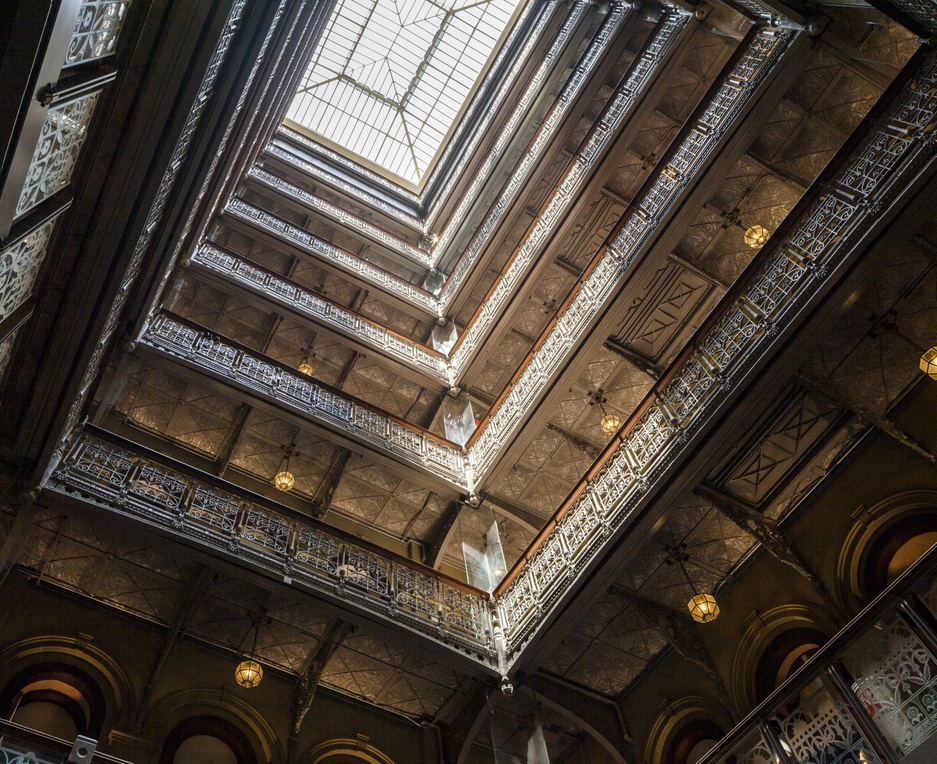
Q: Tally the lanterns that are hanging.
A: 7